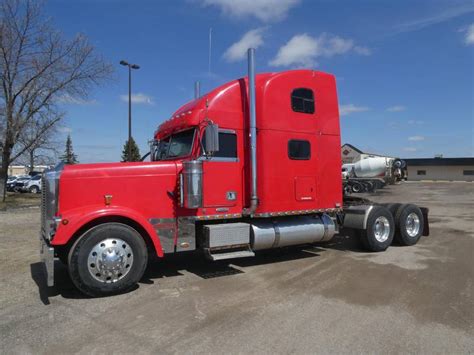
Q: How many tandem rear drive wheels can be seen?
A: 2